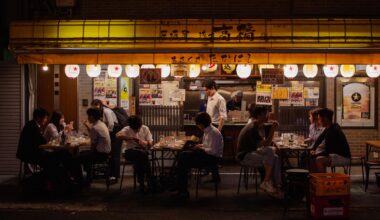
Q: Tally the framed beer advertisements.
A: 1